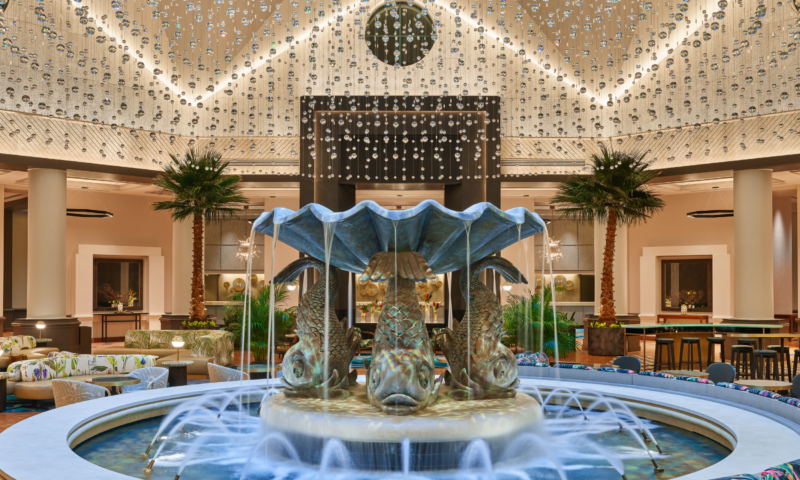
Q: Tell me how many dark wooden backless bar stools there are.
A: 8